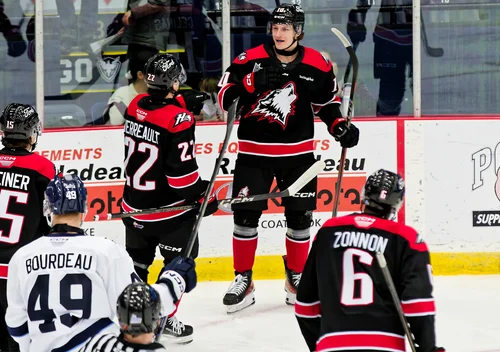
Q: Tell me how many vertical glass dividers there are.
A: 3